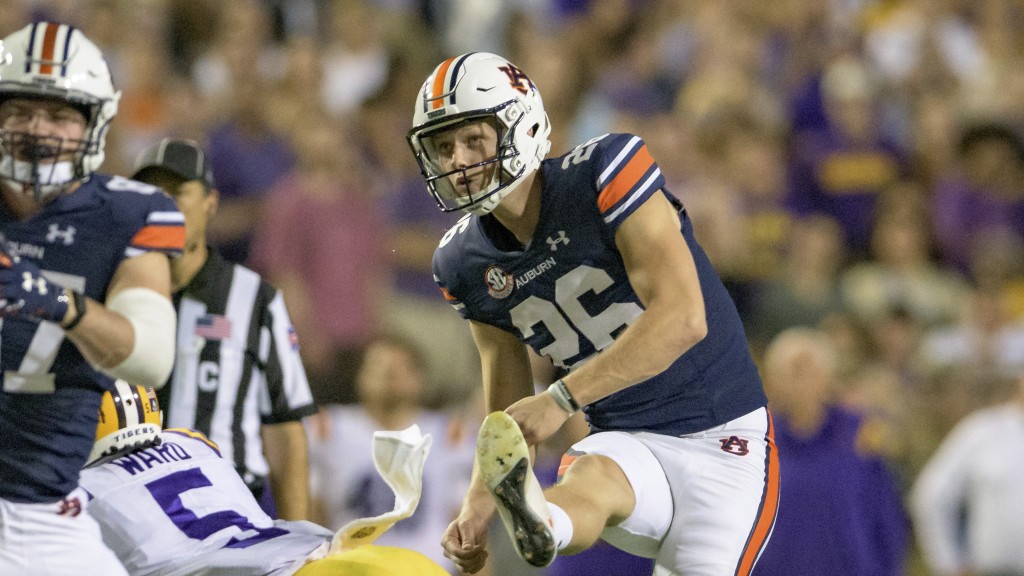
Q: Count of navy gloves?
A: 1